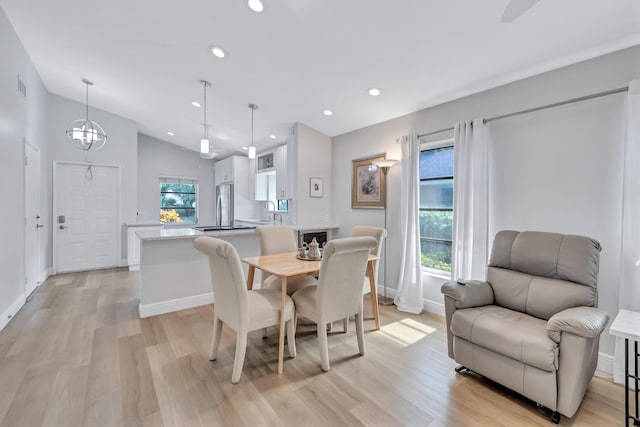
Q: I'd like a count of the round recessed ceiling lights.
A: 8